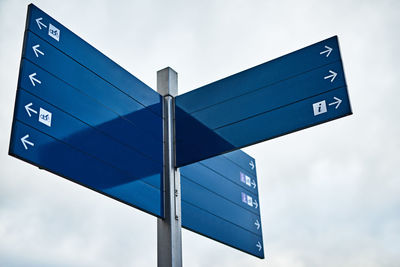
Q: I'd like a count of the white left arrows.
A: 5